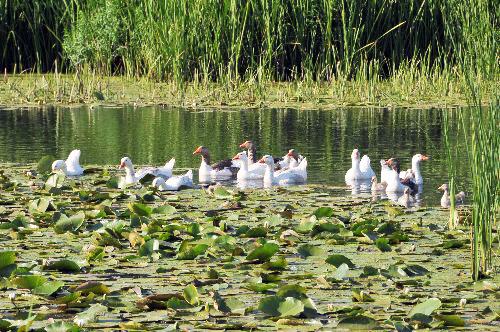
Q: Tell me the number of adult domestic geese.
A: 11